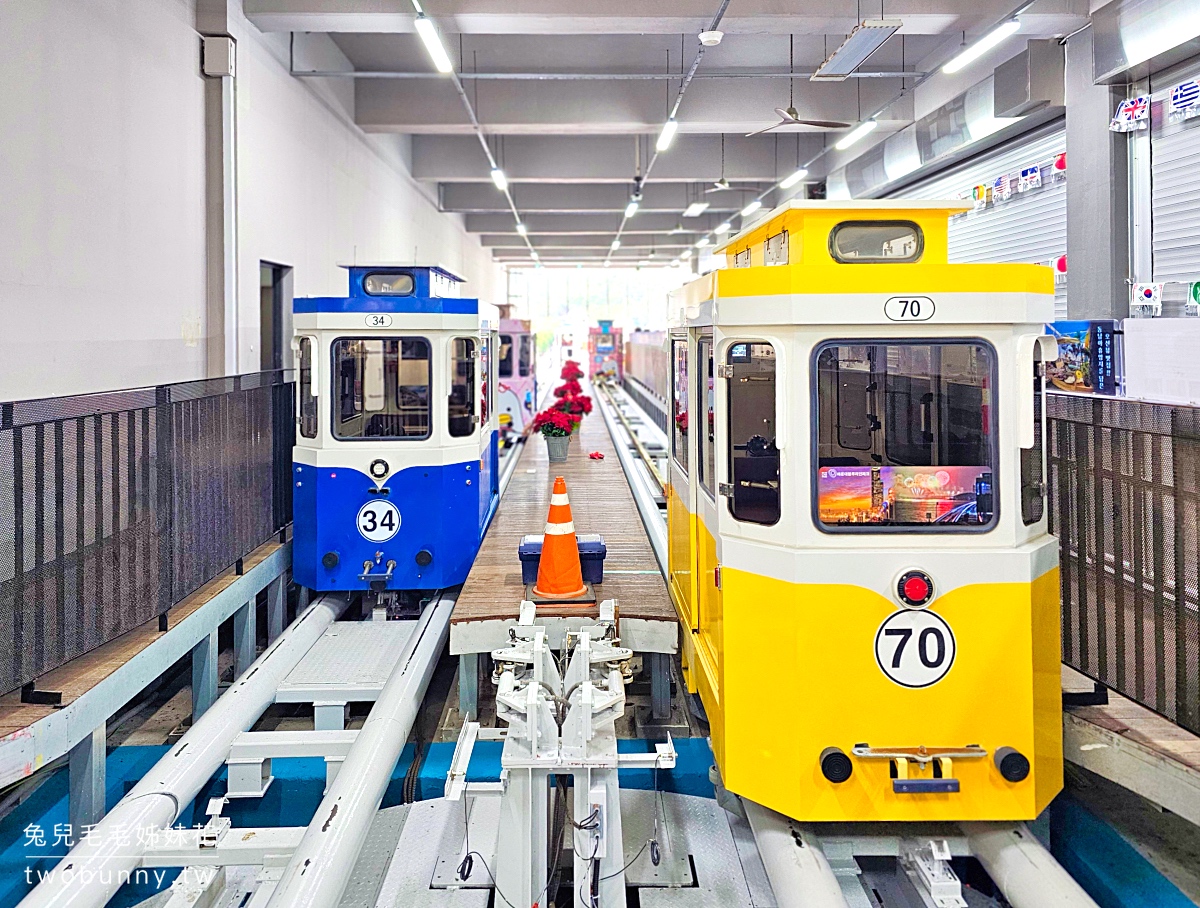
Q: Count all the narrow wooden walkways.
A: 3